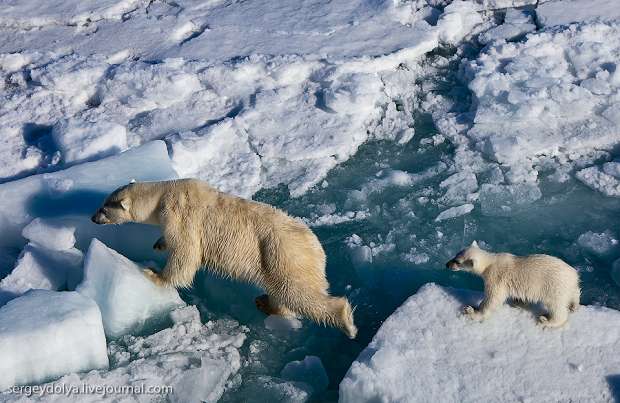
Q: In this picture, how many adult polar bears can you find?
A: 1